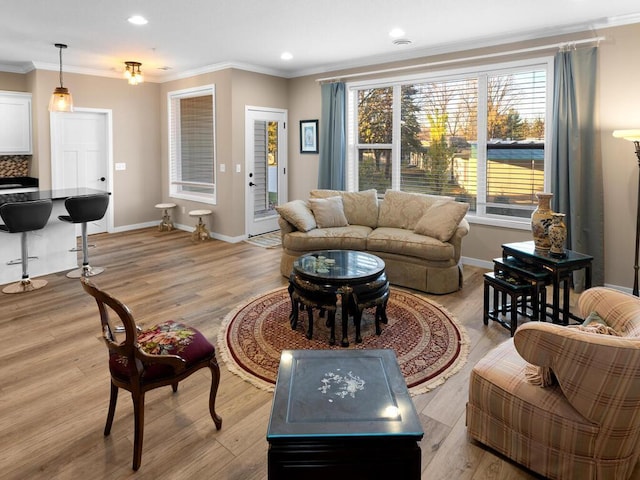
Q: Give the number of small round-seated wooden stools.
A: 2